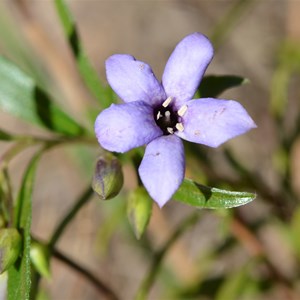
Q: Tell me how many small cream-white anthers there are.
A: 5